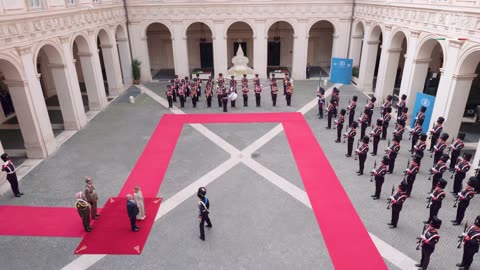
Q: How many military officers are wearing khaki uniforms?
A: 2